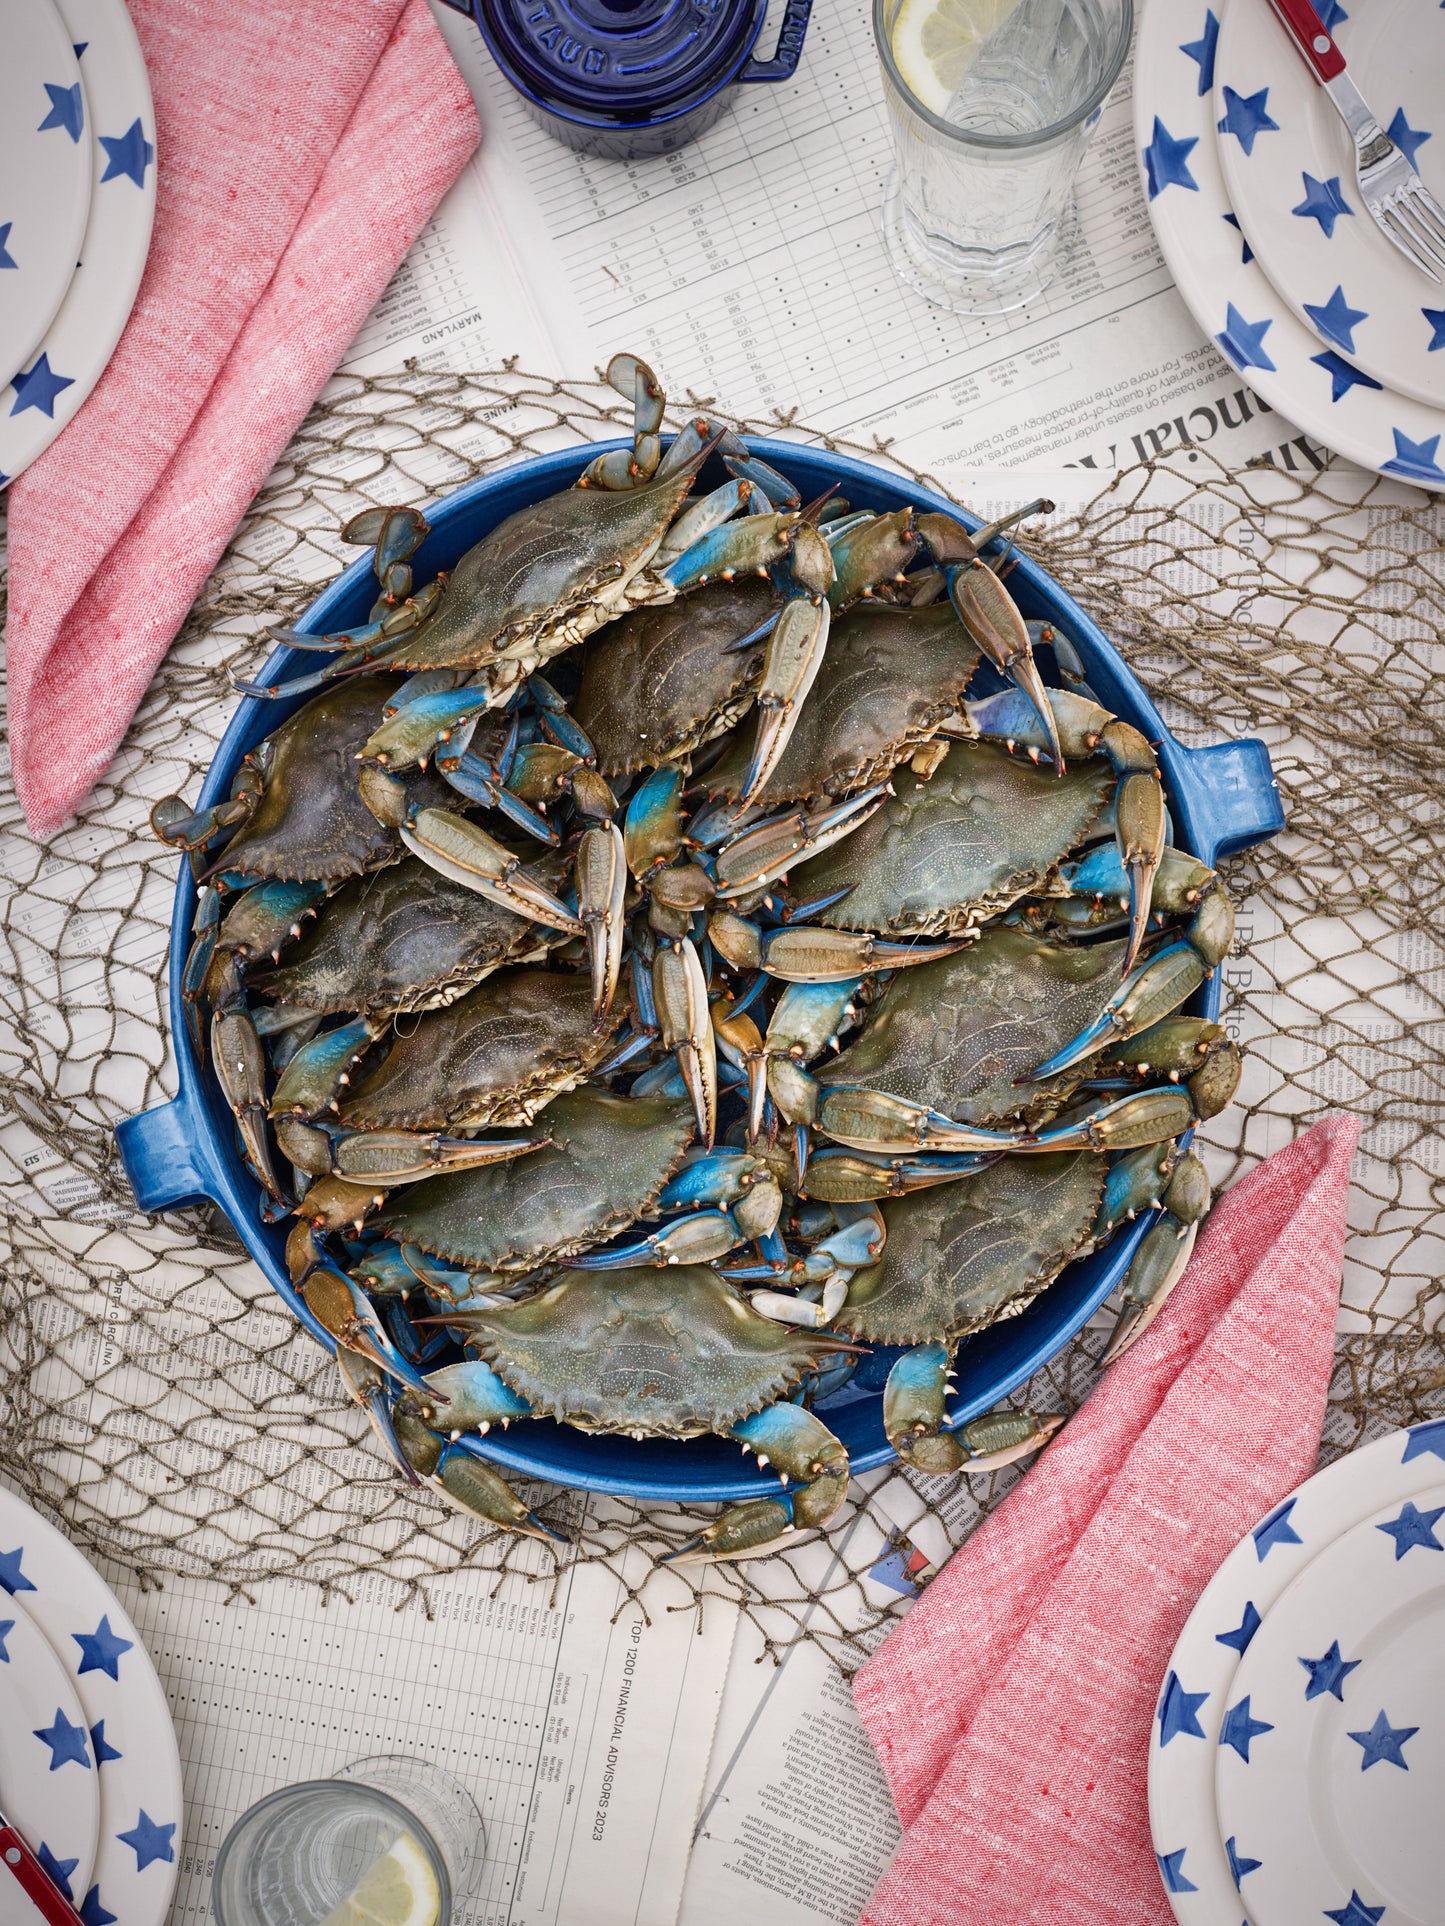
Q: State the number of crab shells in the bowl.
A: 11